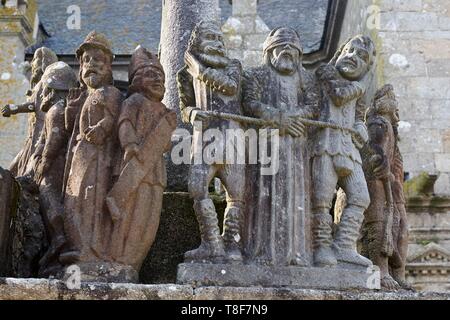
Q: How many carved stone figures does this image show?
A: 8